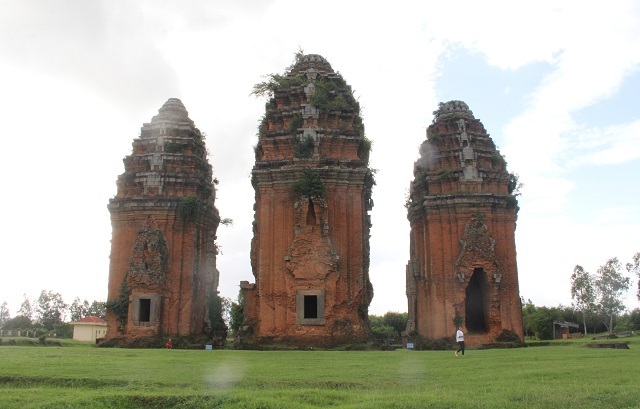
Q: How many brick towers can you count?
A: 3